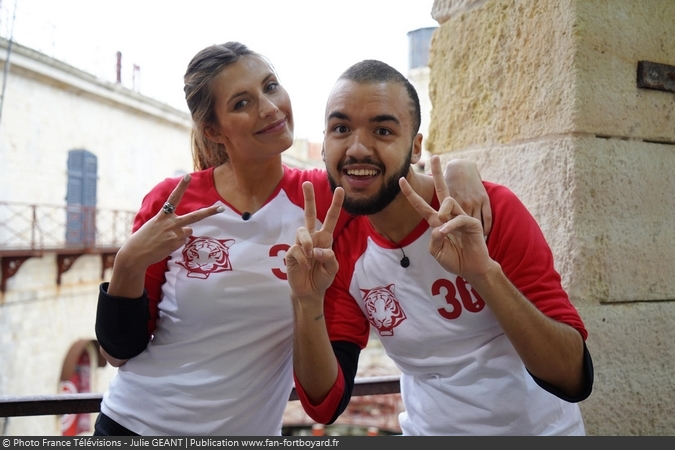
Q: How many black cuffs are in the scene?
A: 3